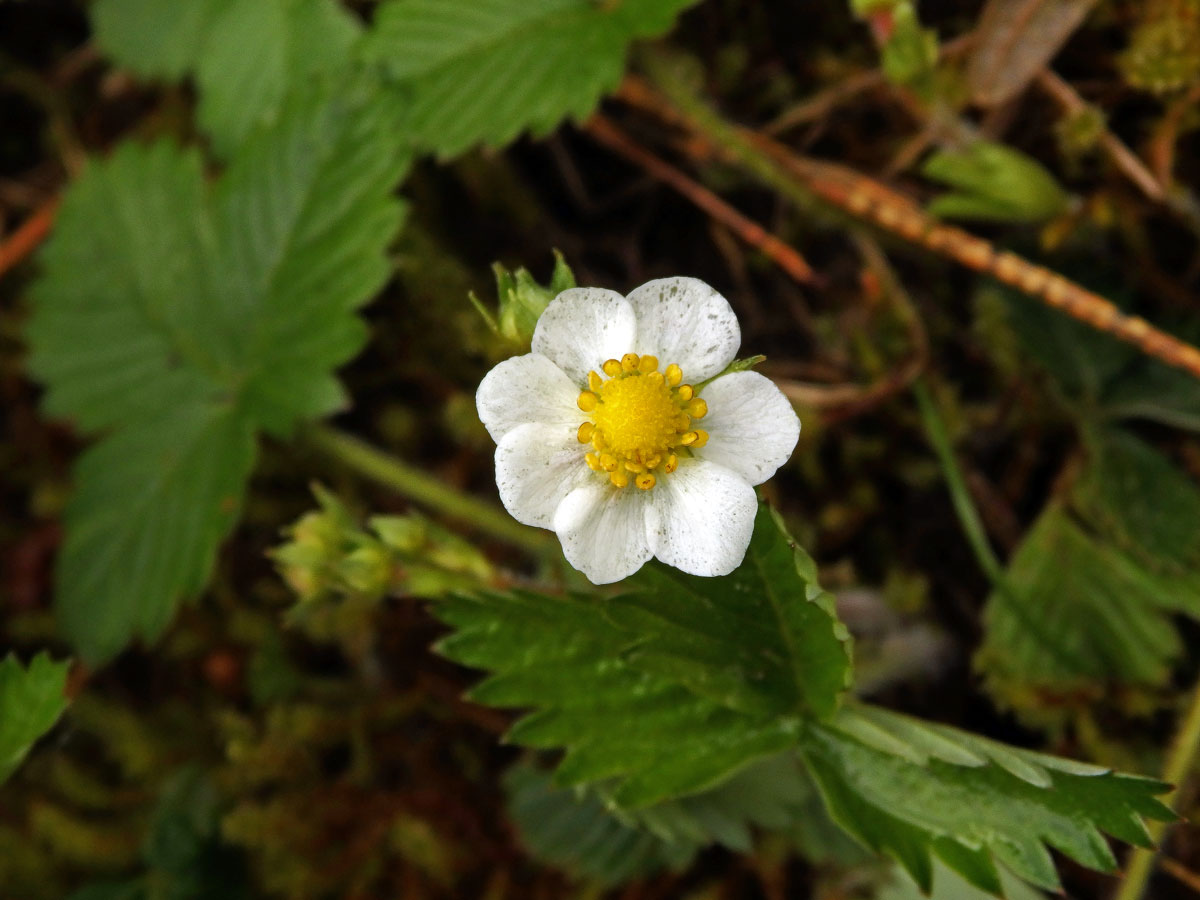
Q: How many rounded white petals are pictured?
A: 7